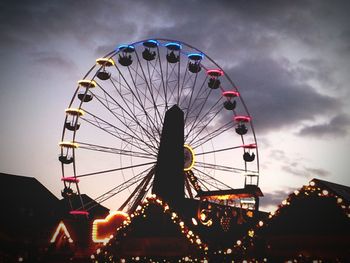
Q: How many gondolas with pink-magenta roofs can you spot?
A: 6